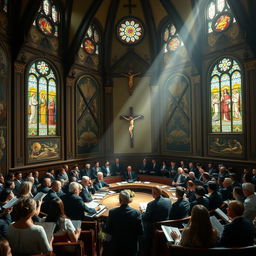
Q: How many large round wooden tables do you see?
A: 1